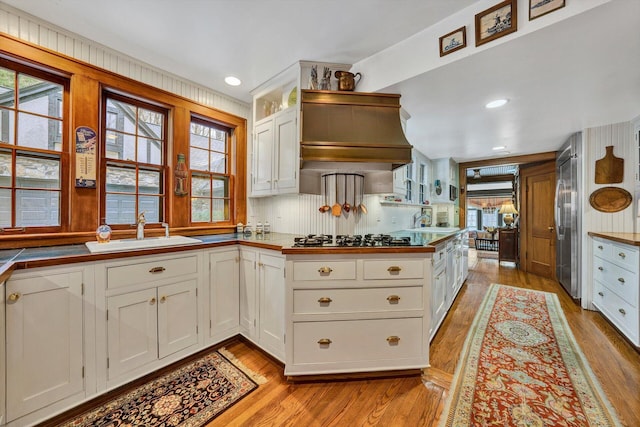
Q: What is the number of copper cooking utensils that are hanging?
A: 5